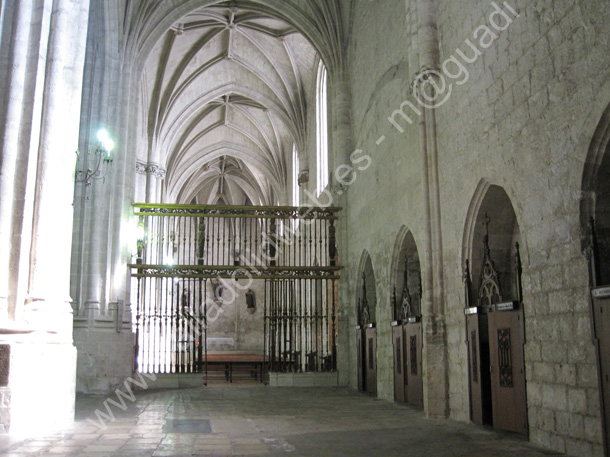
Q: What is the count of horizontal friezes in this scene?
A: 2